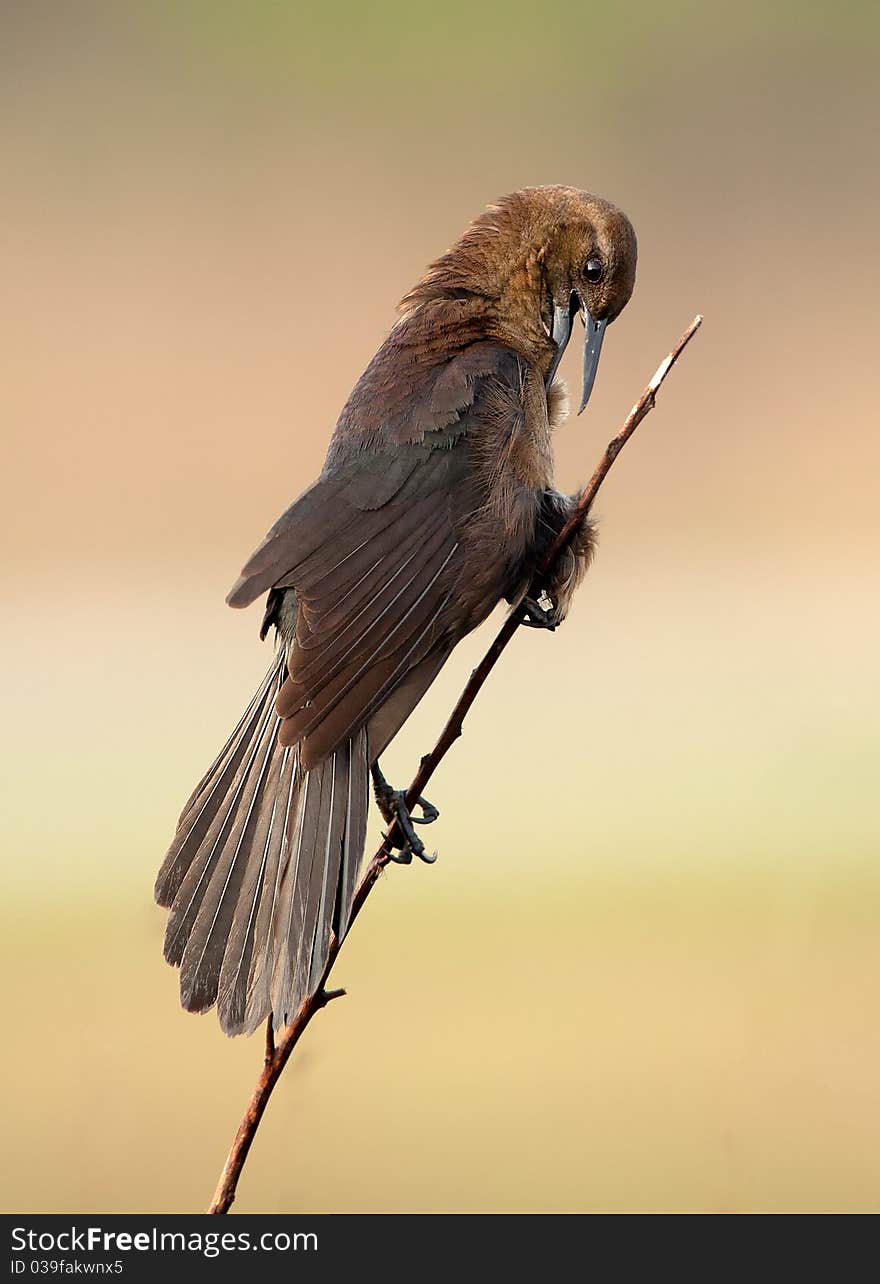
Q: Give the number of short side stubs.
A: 2